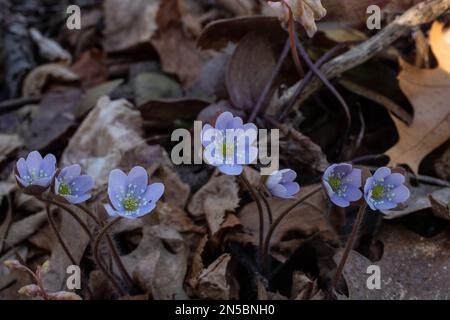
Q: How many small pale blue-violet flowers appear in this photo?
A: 7